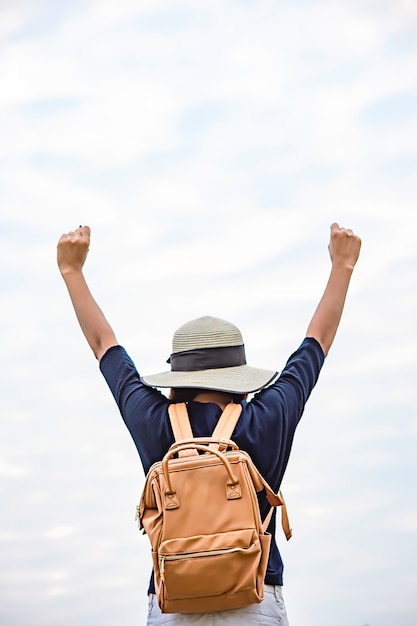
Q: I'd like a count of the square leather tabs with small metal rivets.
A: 2